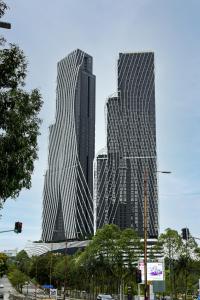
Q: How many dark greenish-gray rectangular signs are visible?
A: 1